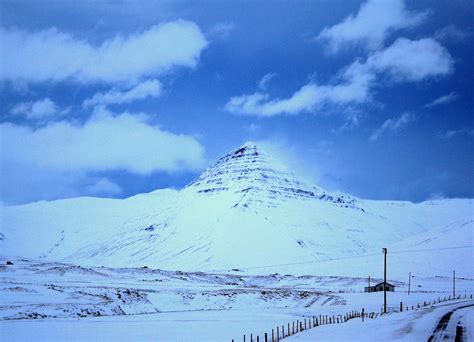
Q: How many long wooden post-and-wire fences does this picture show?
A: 1